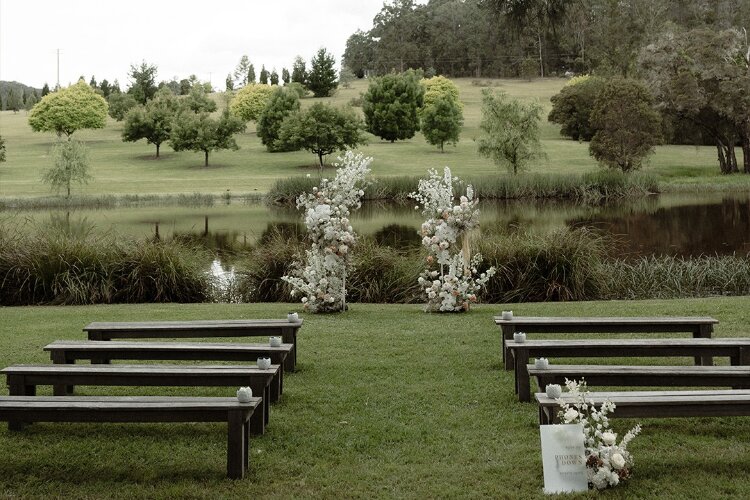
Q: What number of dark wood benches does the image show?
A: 8